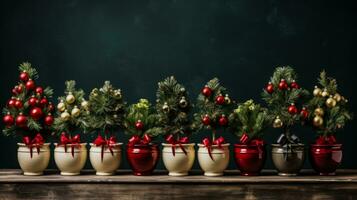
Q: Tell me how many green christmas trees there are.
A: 9